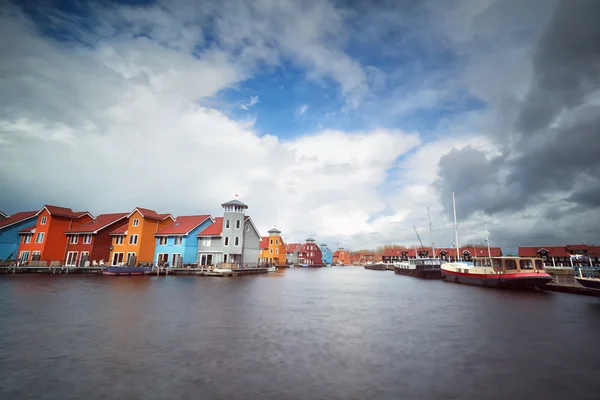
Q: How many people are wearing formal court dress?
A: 0